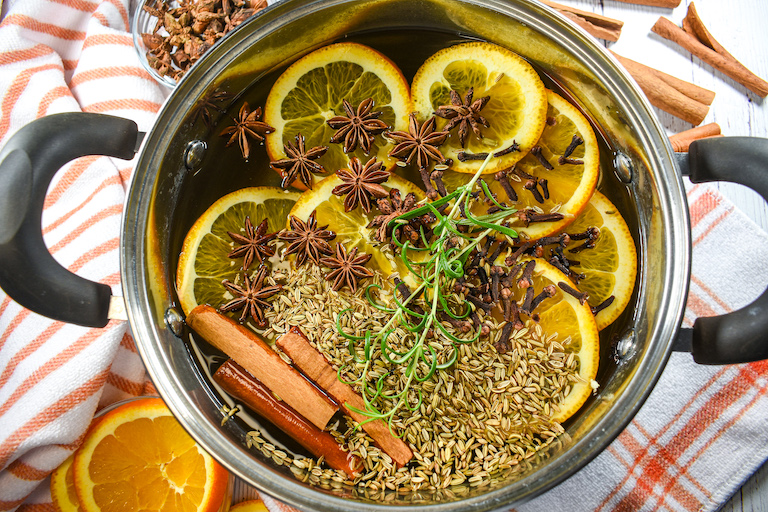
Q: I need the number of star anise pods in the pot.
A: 11